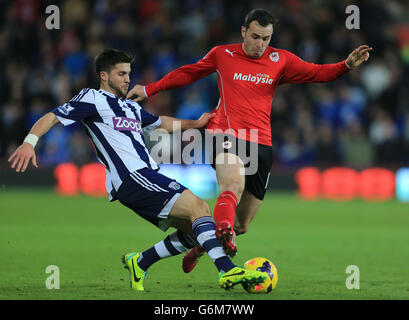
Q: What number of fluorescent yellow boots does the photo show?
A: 2